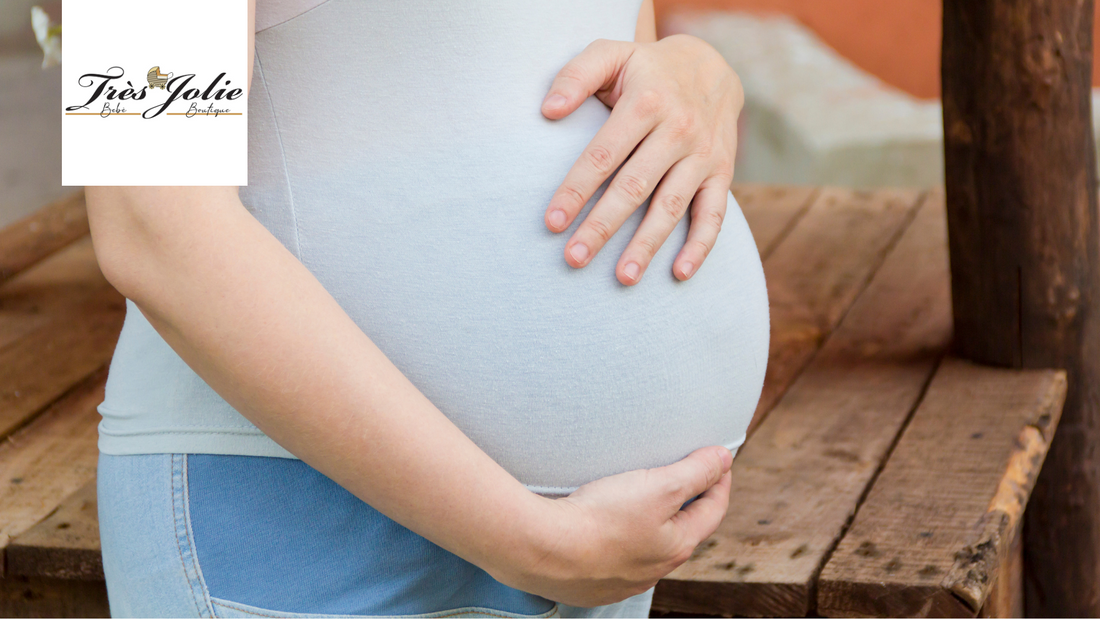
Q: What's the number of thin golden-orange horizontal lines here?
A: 2